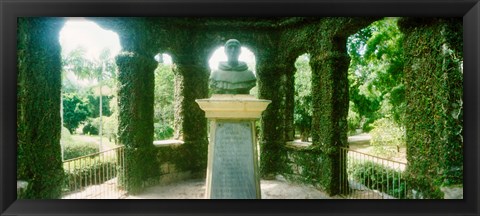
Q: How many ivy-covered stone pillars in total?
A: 6